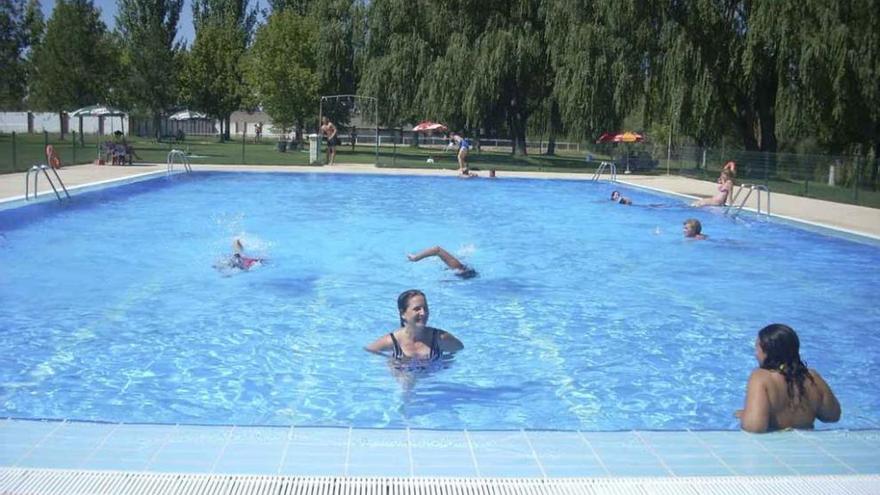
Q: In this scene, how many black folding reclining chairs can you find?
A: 0